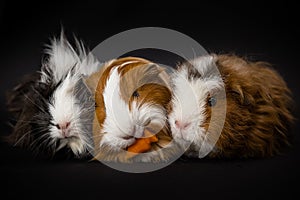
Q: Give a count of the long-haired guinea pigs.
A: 3